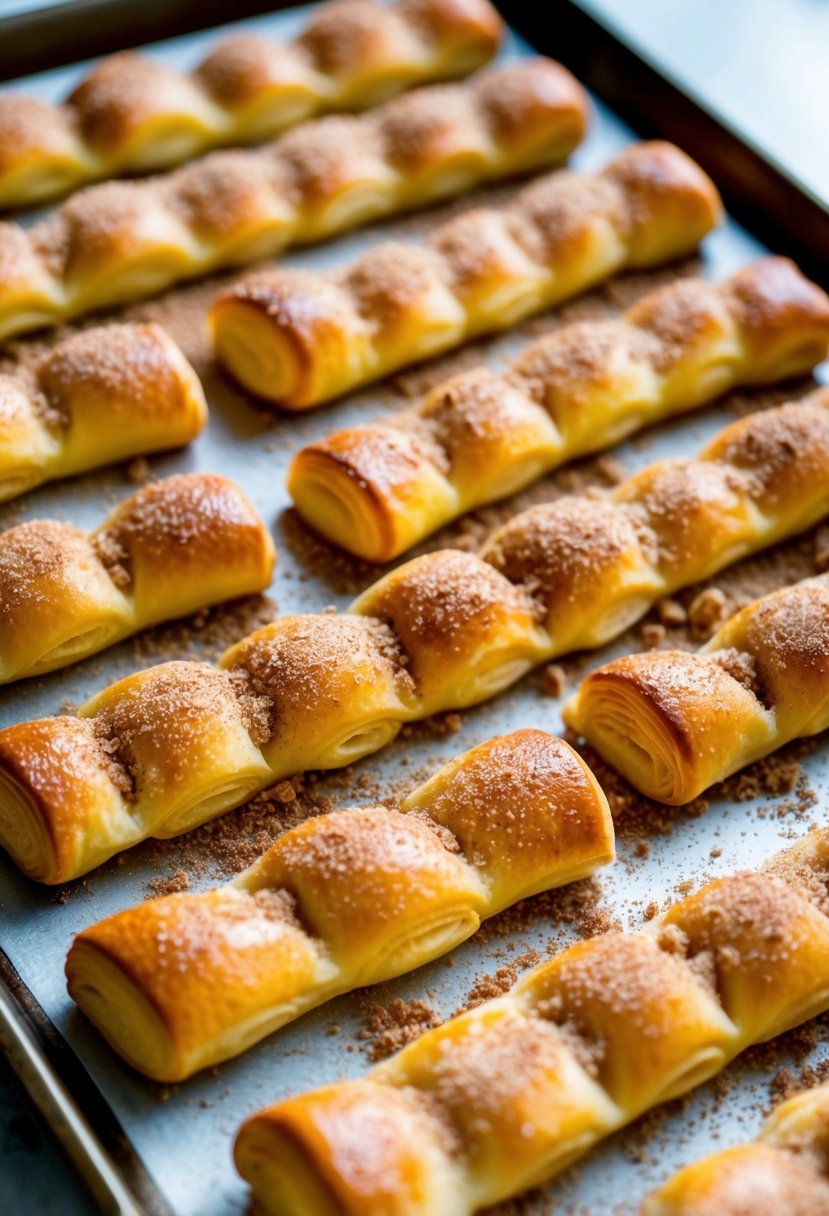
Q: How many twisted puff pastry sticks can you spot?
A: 11